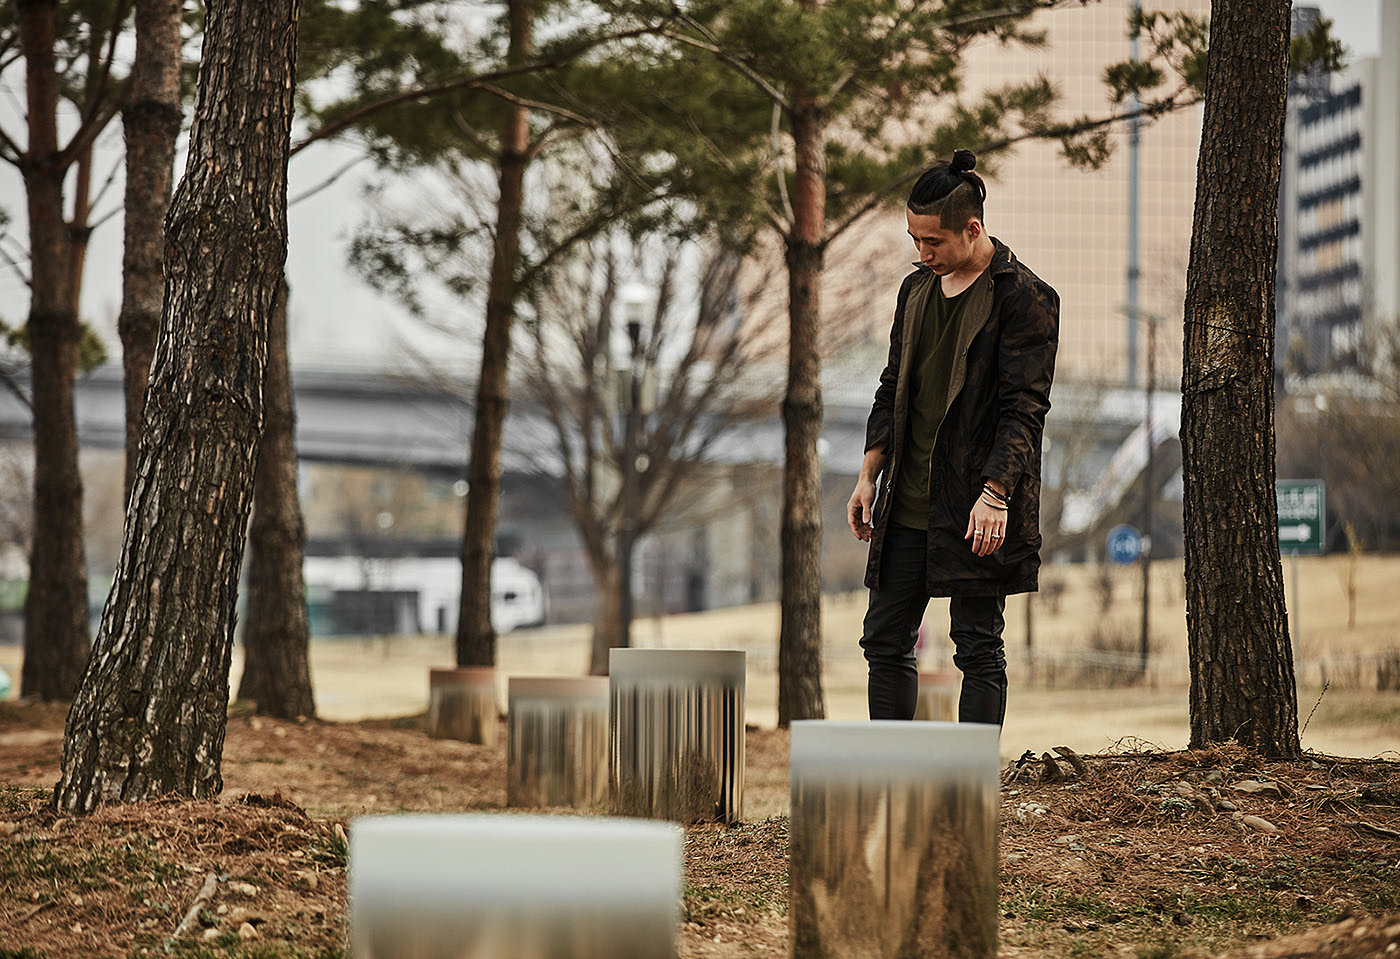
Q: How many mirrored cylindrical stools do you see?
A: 6